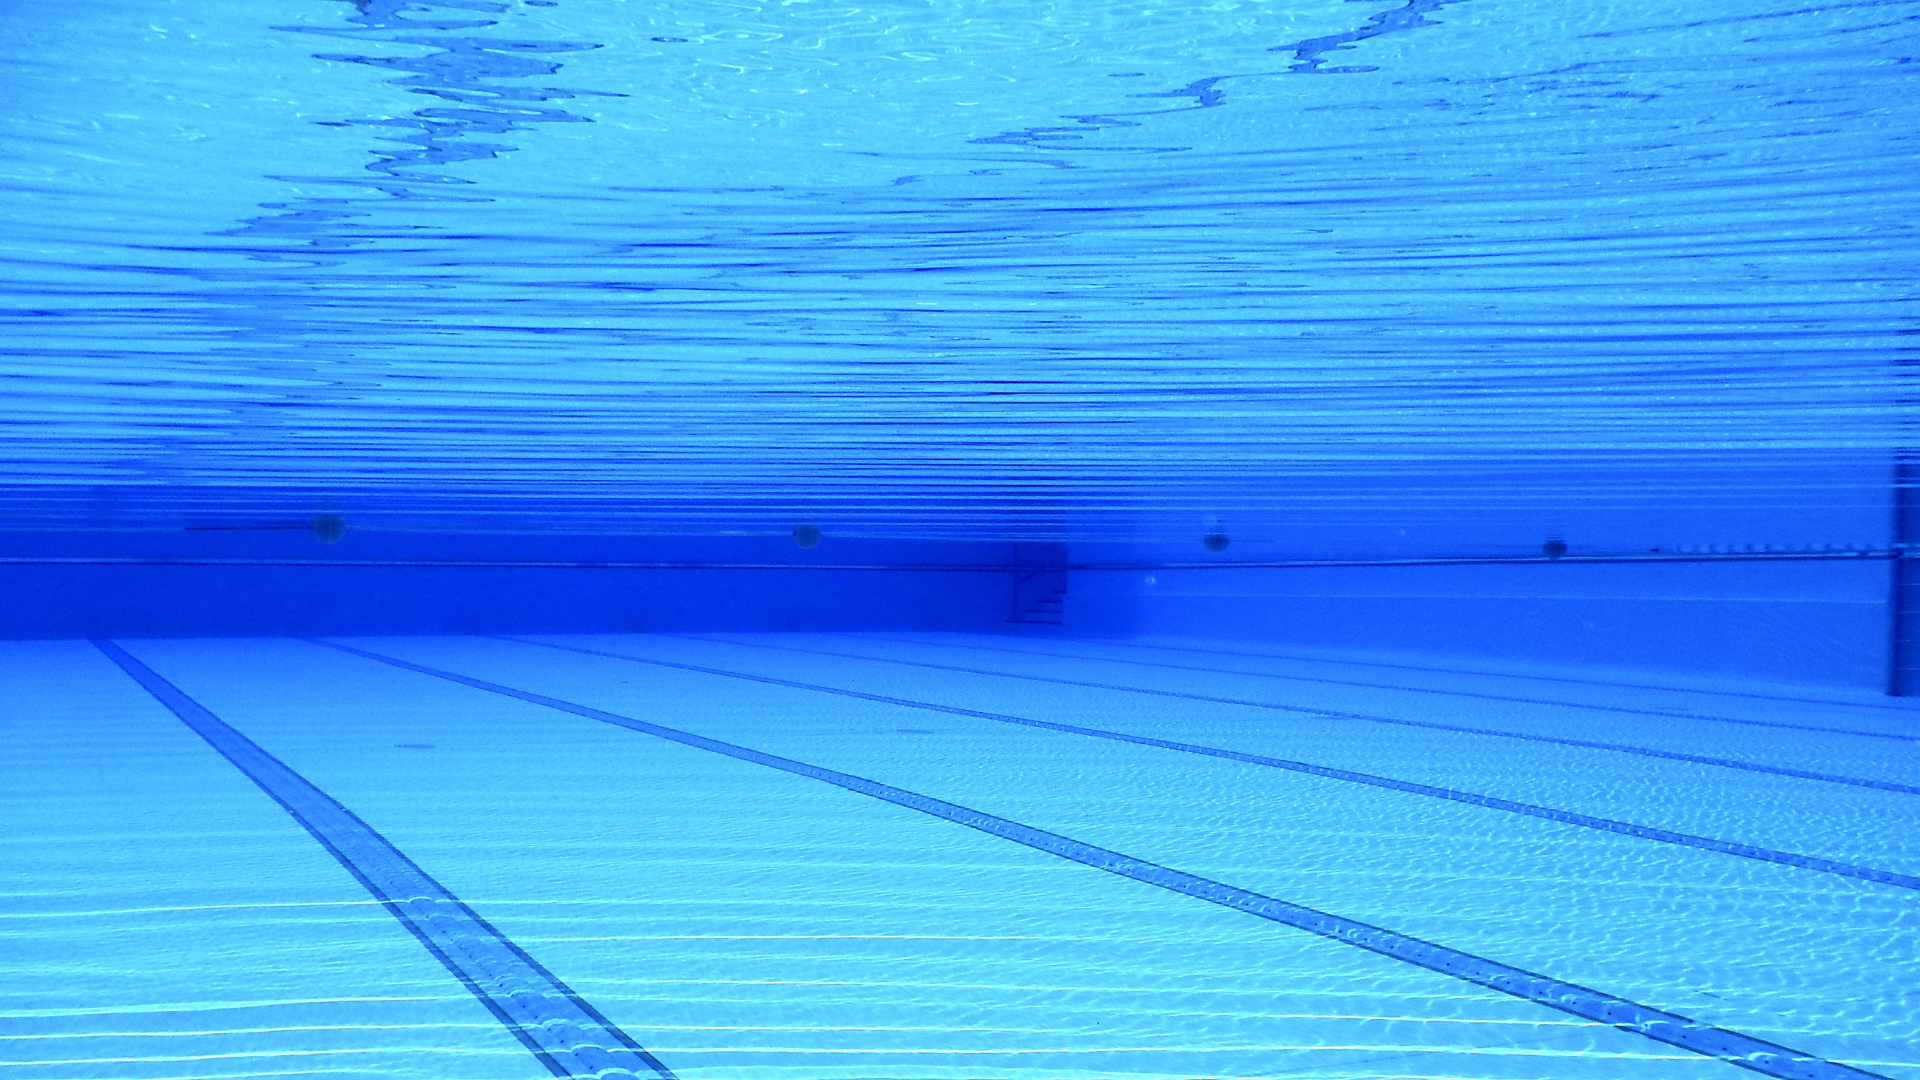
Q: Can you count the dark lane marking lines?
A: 6